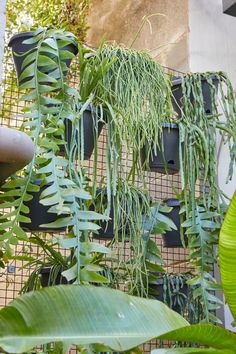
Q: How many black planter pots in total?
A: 9